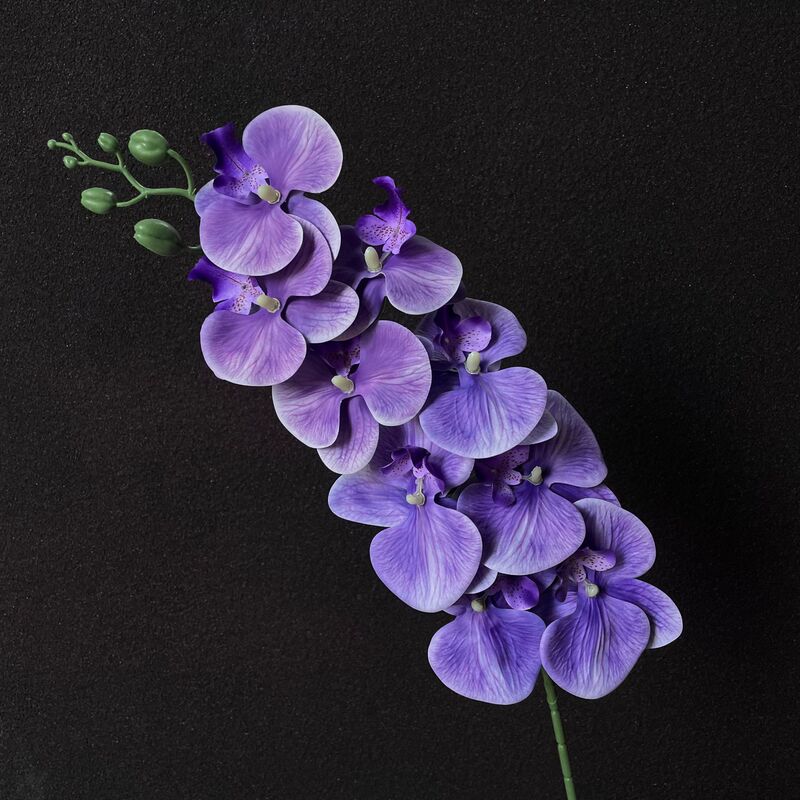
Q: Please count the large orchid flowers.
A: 9